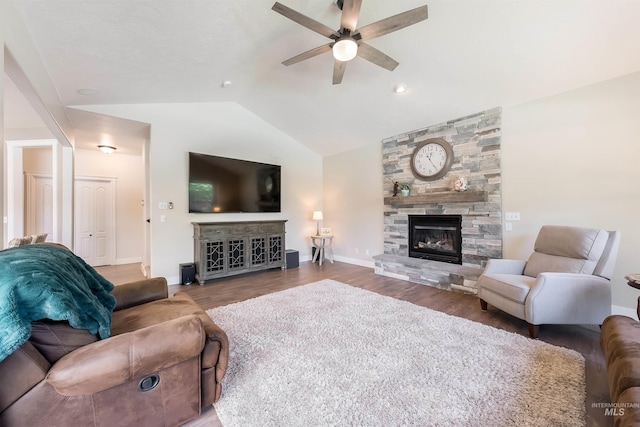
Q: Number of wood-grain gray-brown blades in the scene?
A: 6